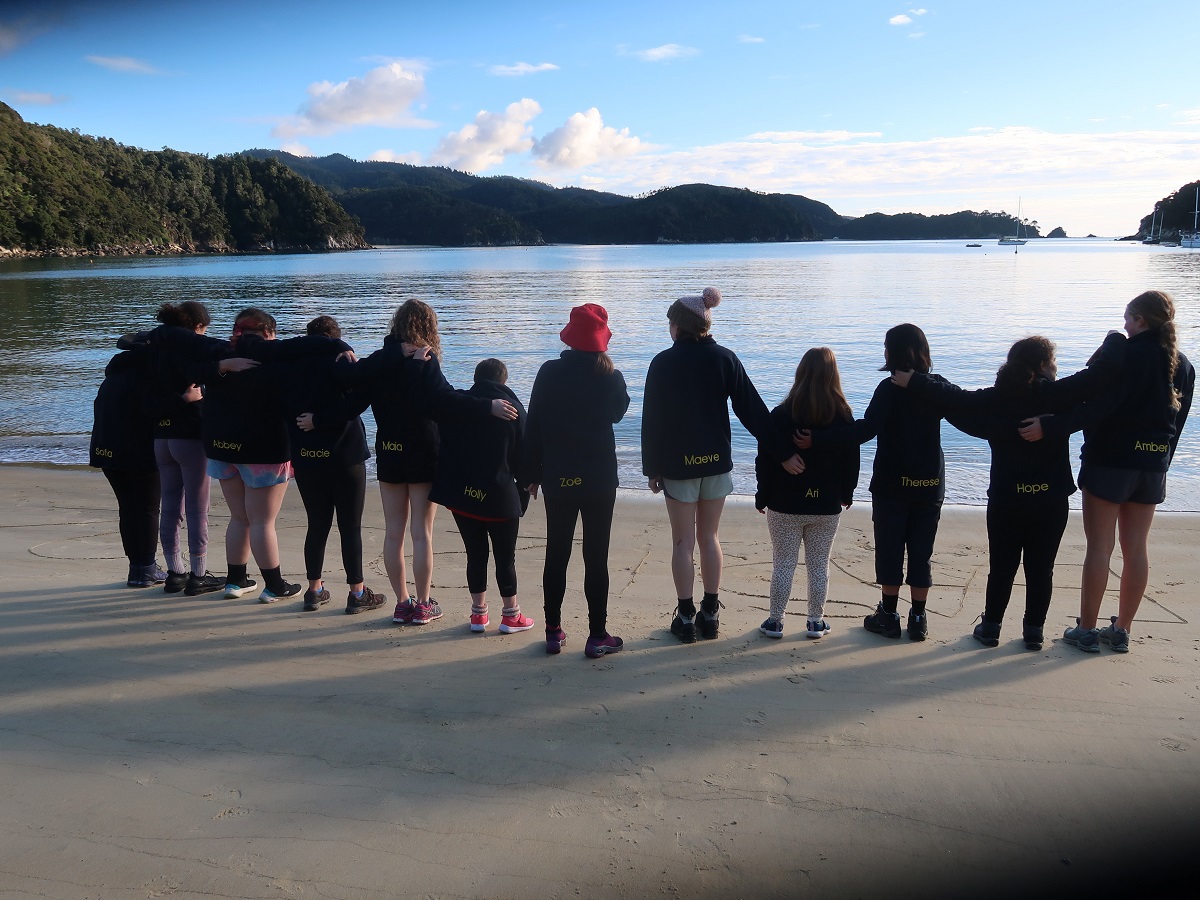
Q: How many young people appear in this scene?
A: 12